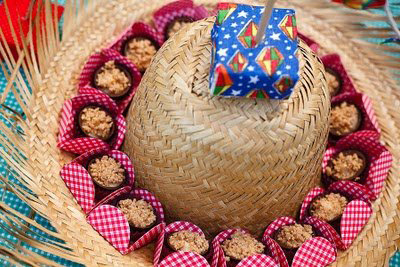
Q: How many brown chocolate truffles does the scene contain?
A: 13